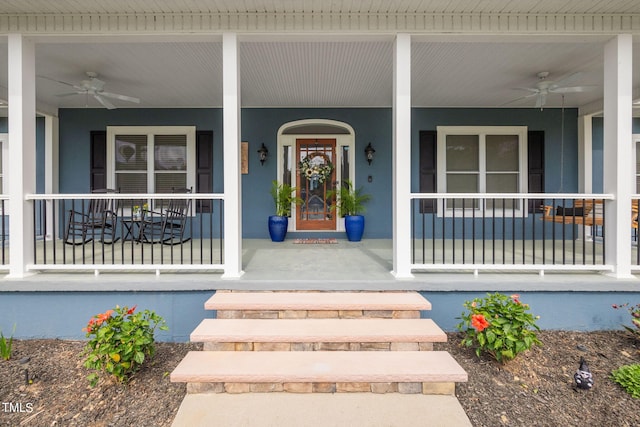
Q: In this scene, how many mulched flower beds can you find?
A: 2